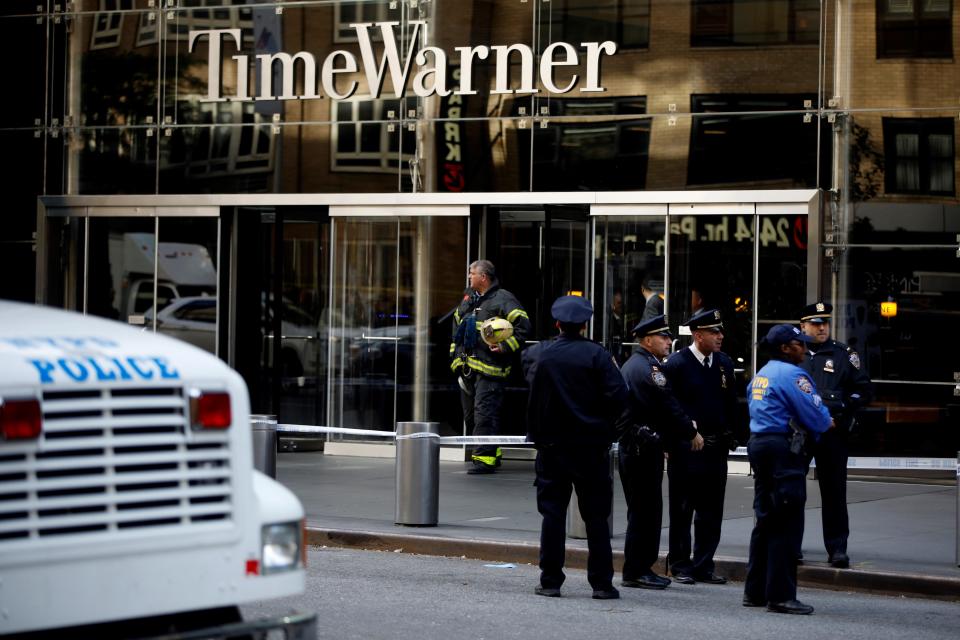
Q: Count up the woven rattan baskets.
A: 0